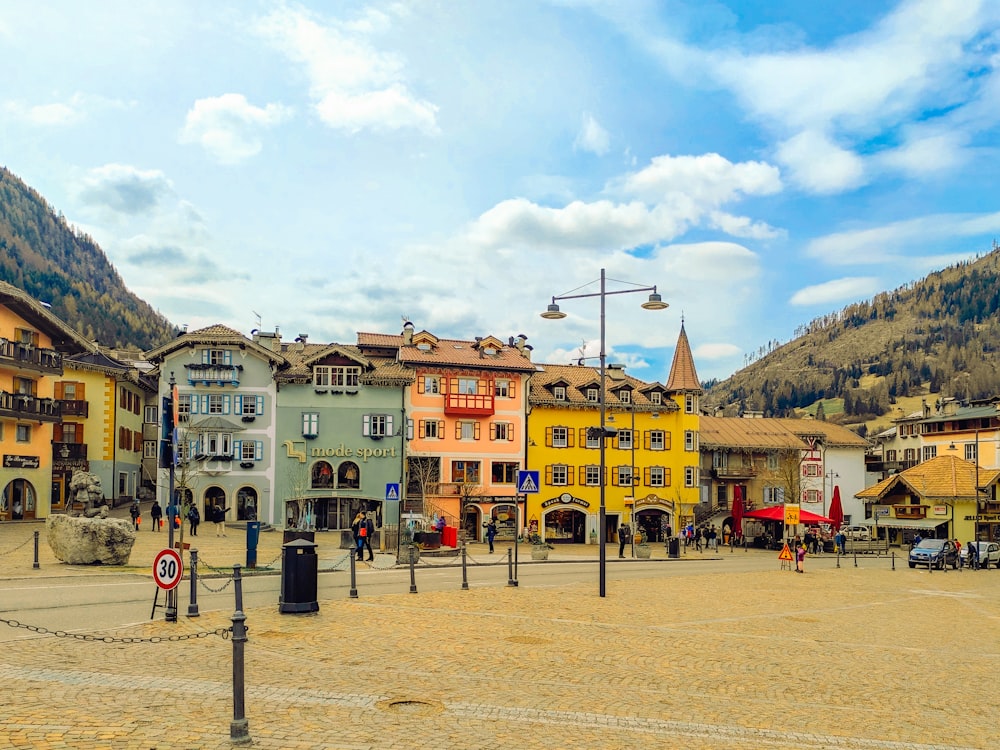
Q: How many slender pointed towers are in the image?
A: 1